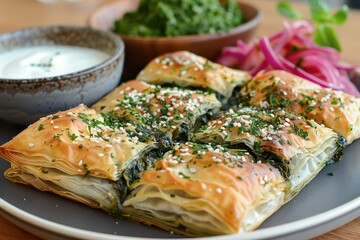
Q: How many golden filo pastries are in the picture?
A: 6